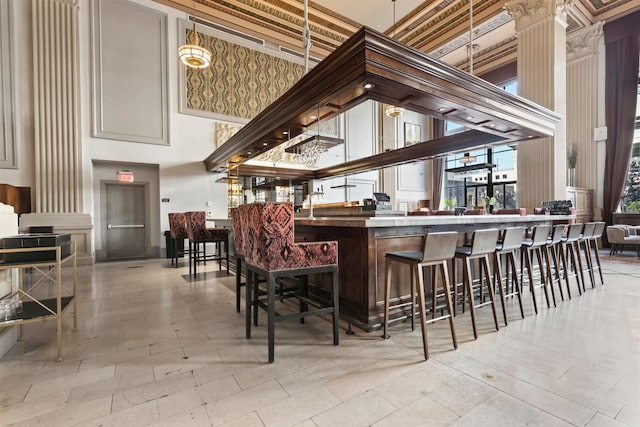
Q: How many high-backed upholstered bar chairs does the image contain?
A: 4